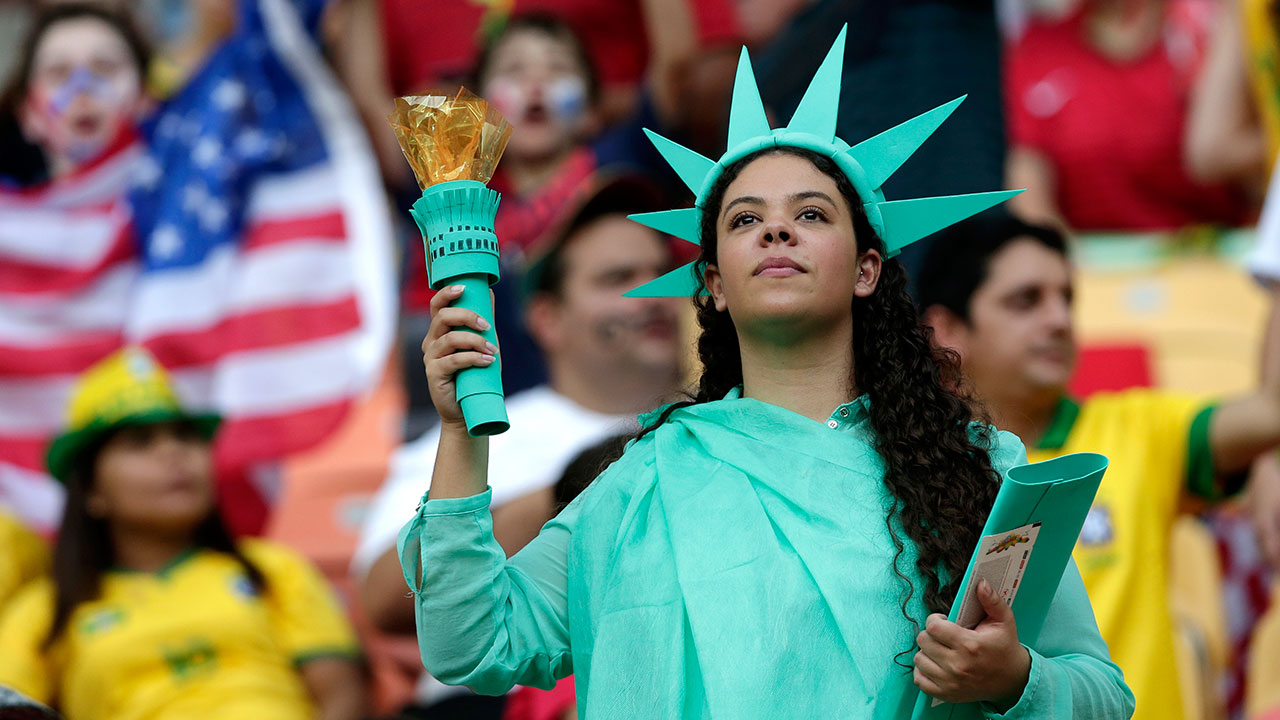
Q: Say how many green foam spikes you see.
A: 7